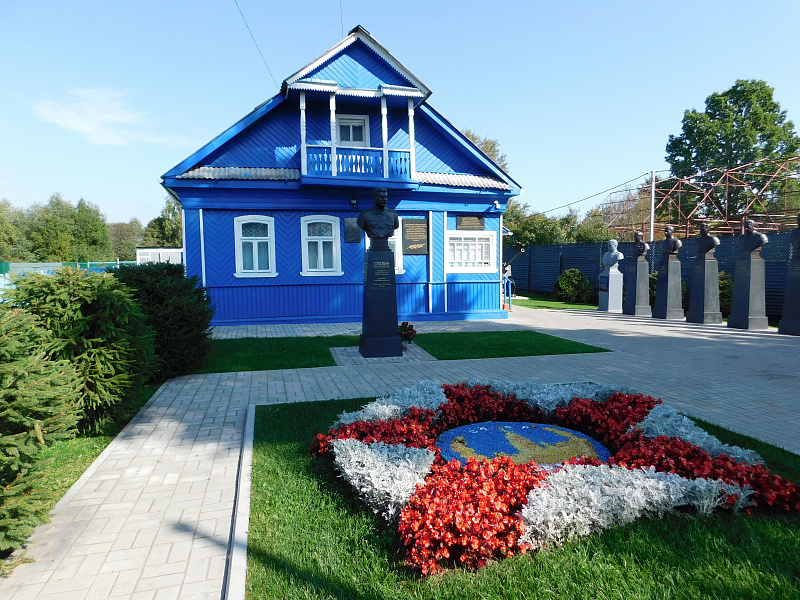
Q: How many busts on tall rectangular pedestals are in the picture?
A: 7